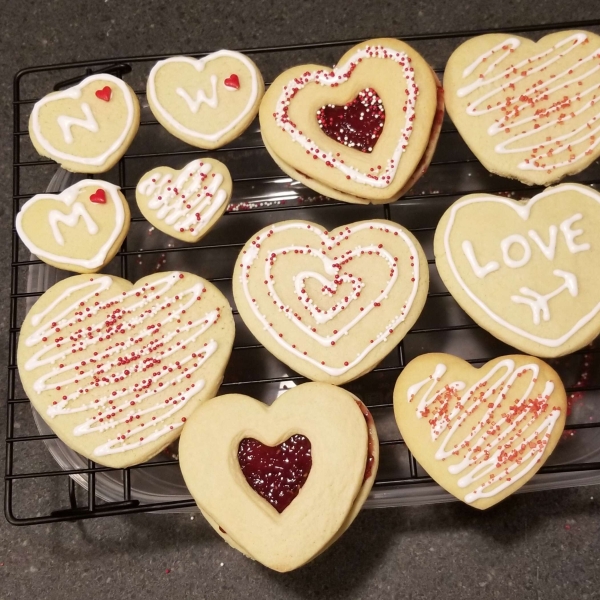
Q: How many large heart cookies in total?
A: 7